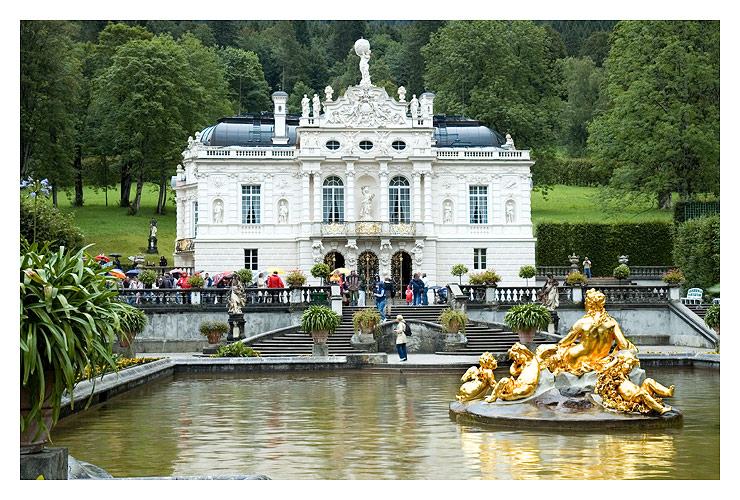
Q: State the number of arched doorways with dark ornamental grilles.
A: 3